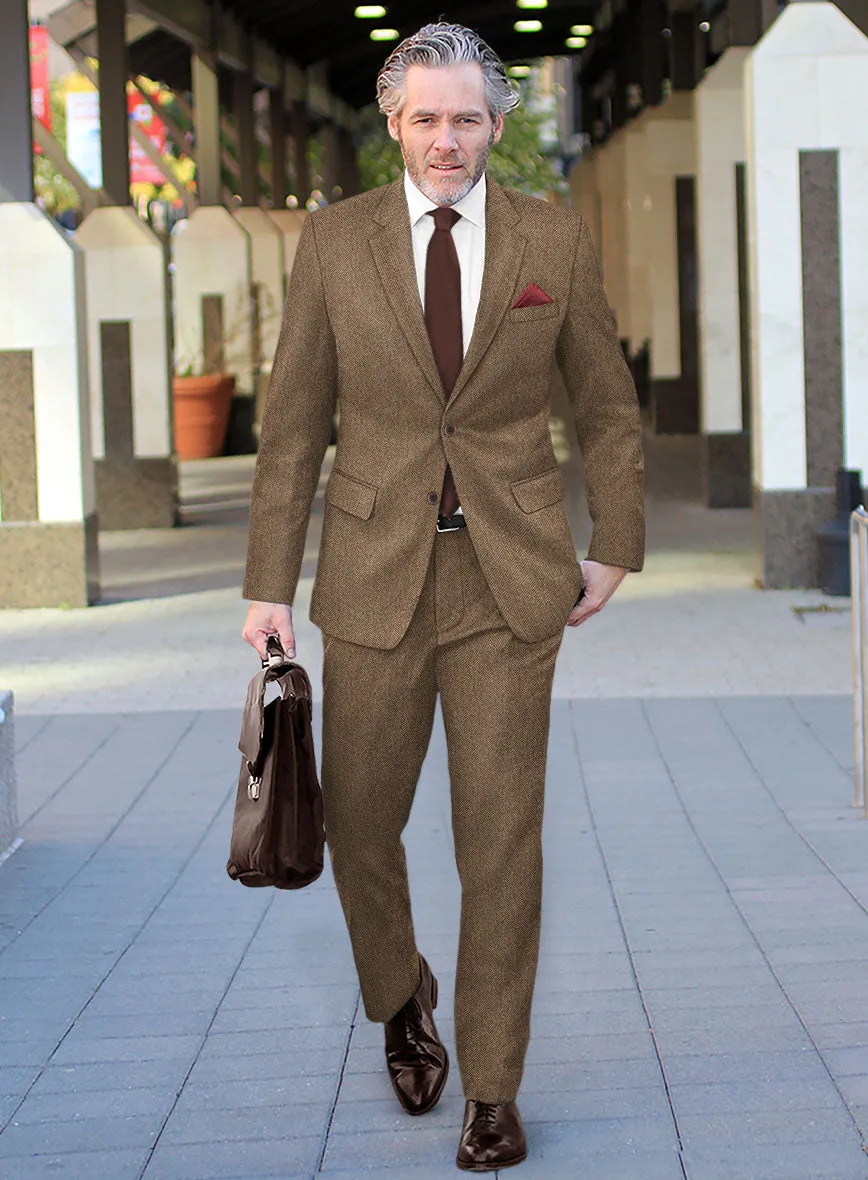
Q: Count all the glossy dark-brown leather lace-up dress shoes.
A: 2